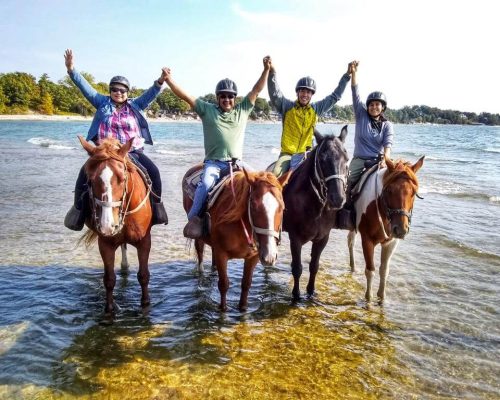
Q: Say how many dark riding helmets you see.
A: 4